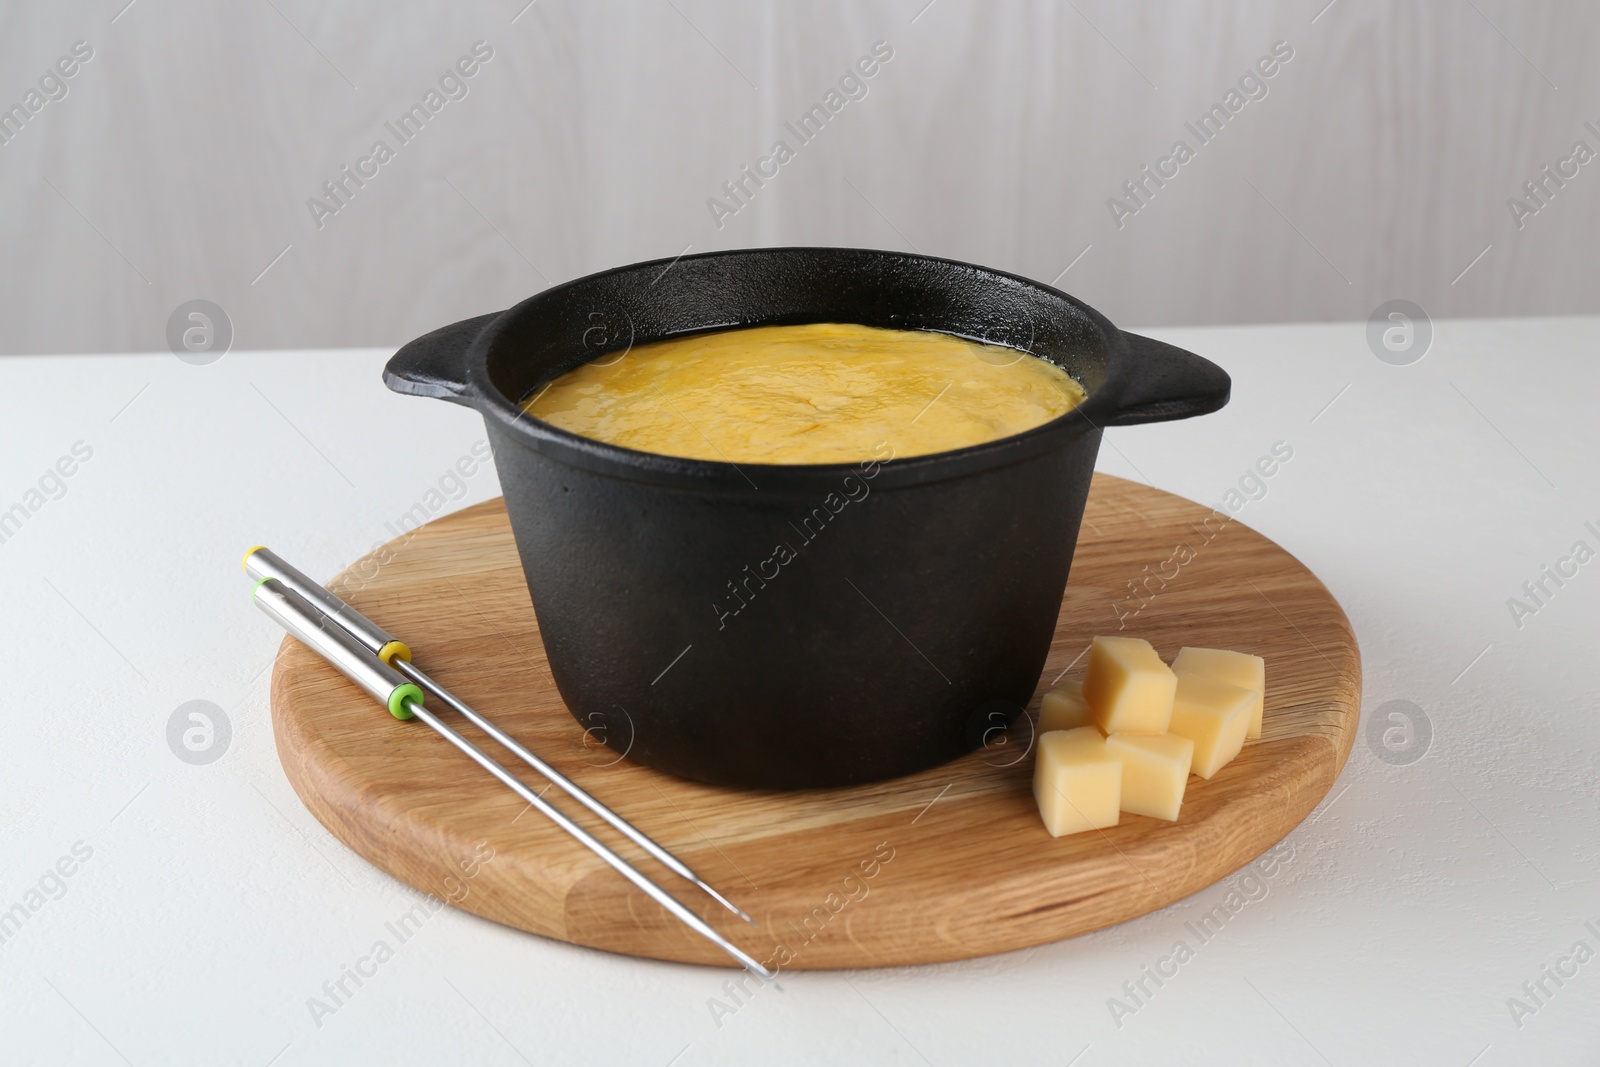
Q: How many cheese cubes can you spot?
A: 6